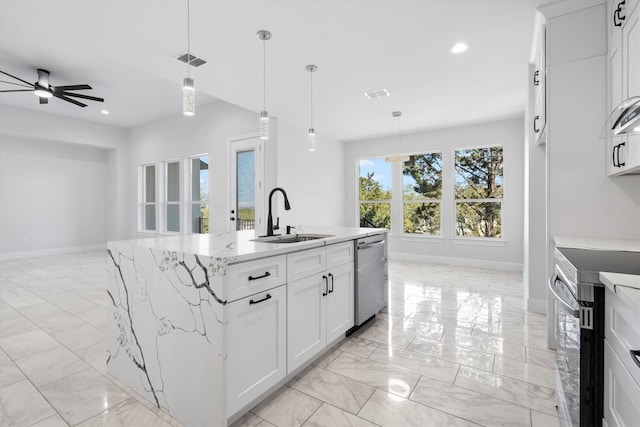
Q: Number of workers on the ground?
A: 0